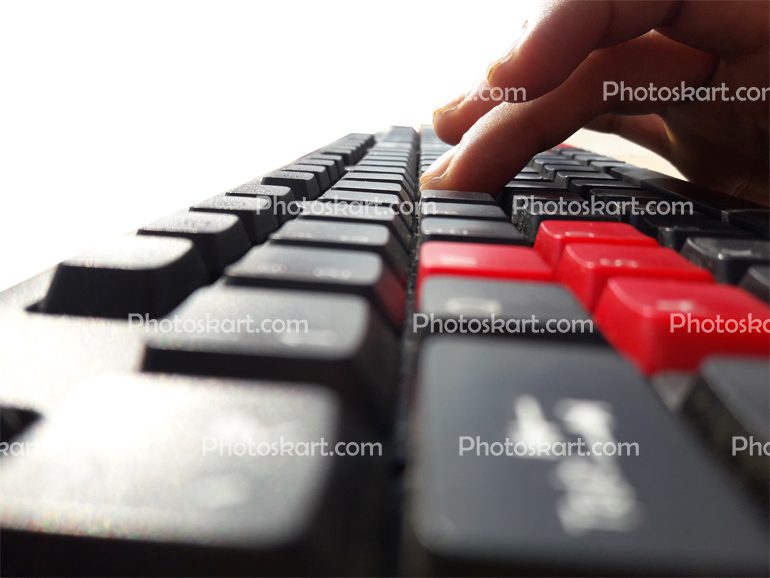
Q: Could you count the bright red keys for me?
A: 4